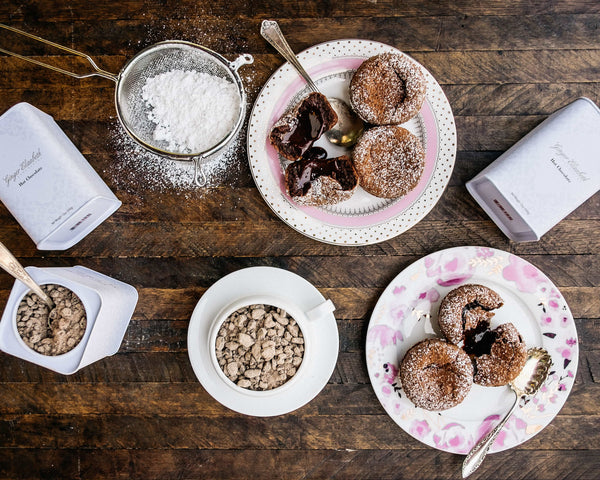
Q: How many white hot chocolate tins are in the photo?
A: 3